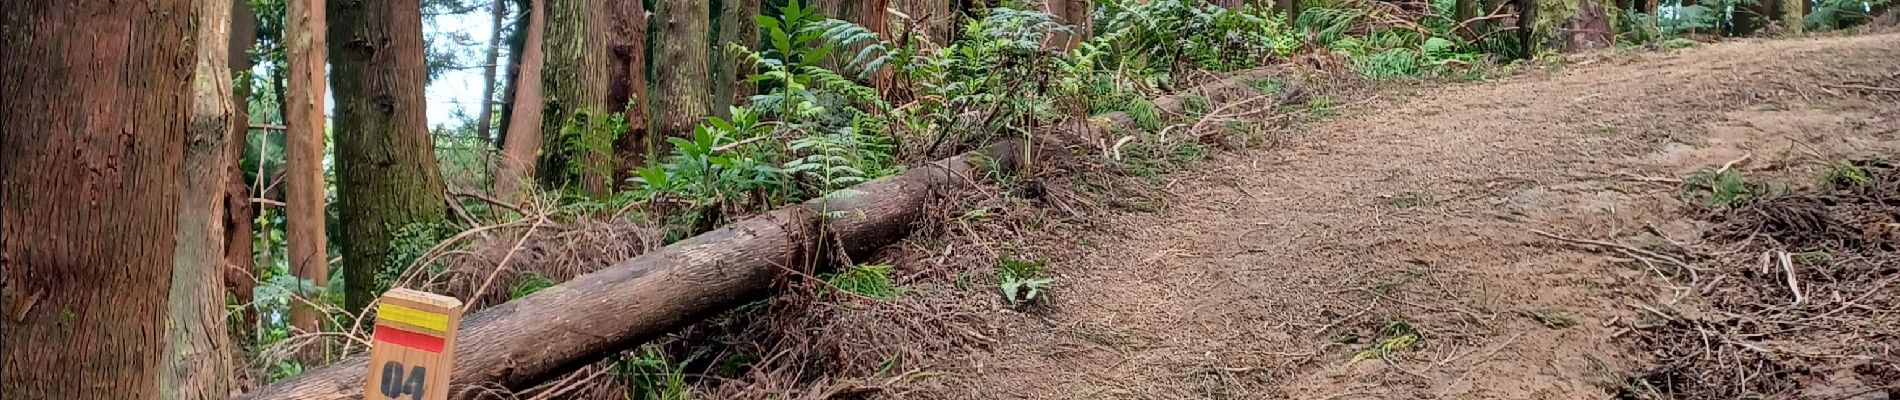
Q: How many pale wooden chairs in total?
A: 0